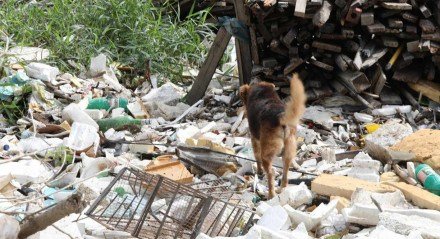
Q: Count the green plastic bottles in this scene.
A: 3